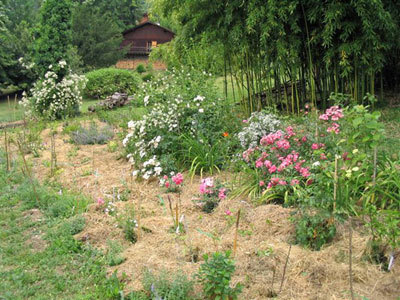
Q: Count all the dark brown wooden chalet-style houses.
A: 1